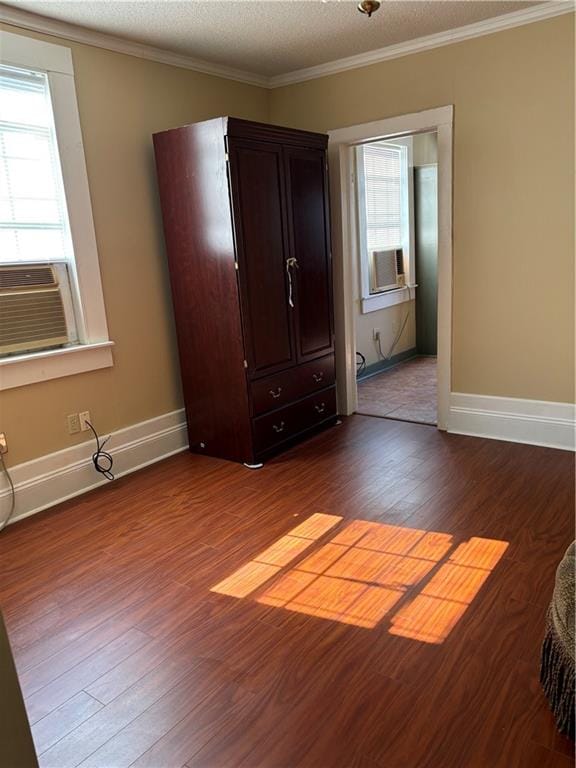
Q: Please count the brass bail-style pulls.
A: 4